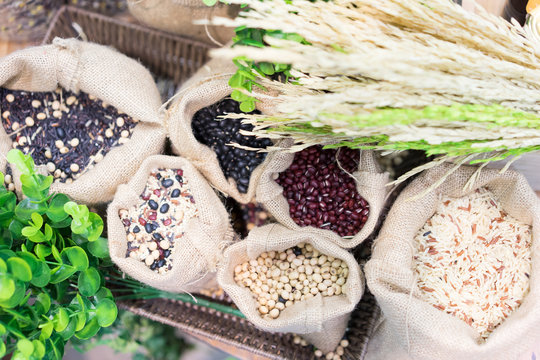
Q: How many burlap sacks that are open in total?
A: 6